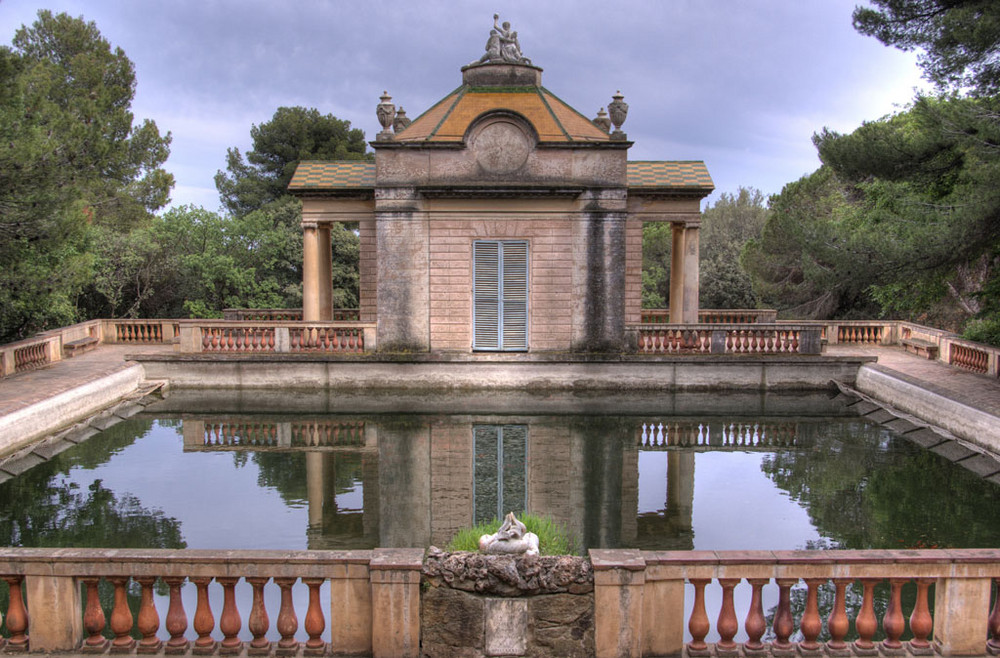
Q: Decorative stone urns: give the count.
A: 4